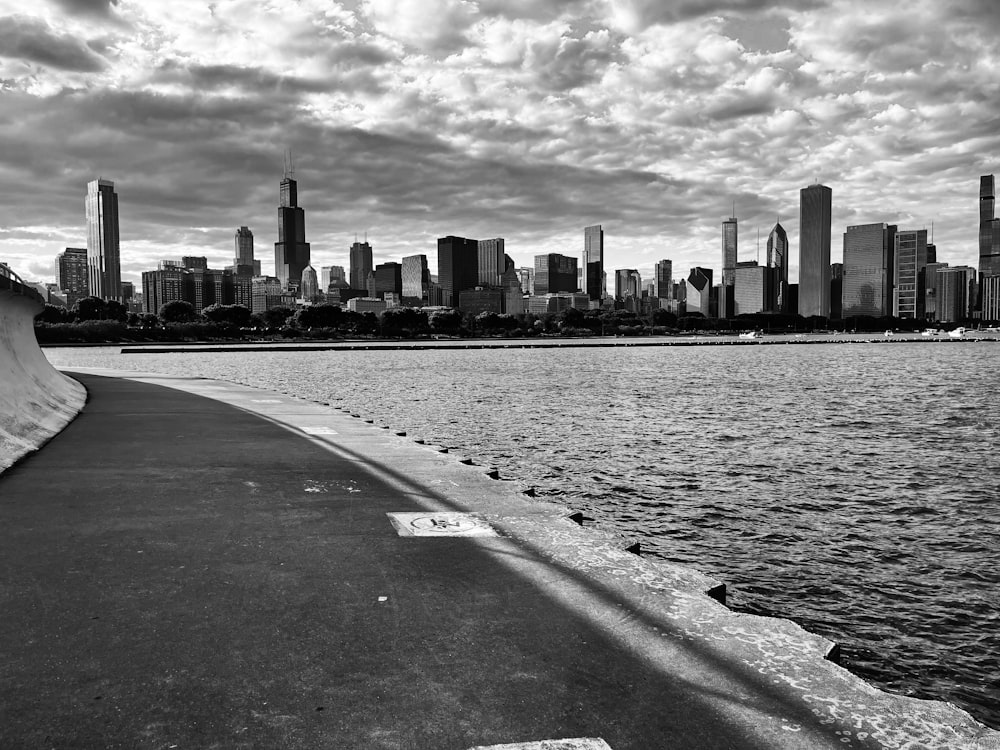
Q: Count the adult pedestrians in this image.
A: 0